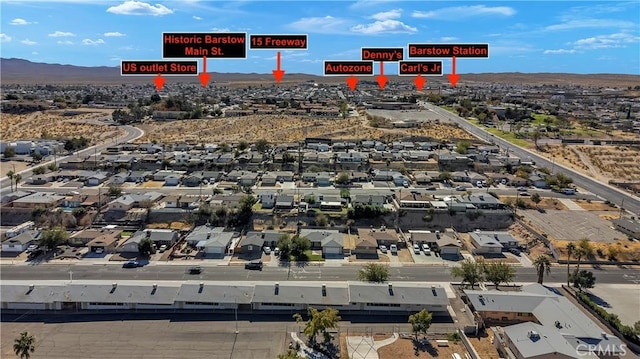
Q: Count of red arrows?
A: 7